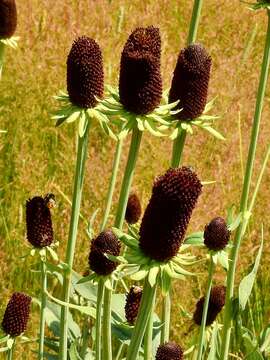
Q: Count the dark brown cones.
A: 13